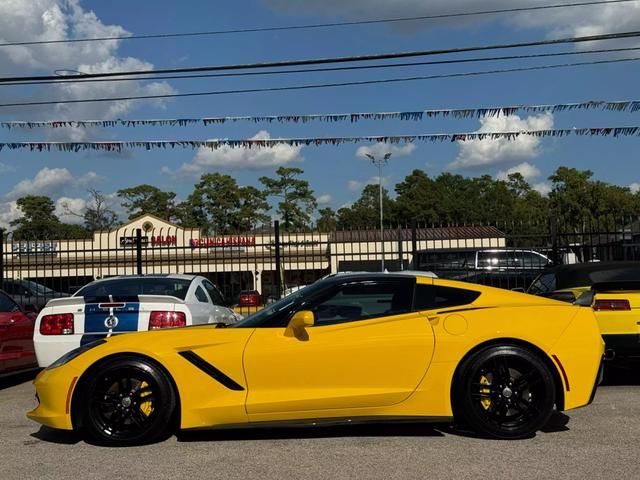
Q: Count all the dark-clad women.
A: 0